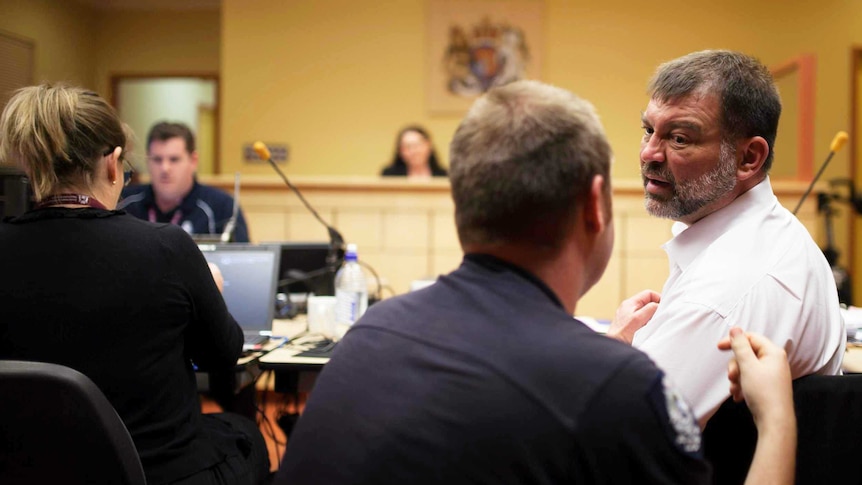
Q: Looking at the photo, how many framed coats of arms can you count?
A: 1